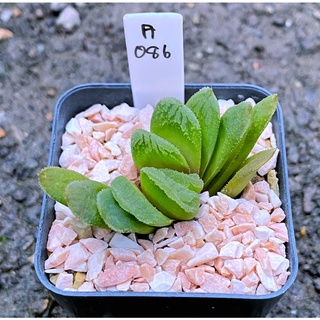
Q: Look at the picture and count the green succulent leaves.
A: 12